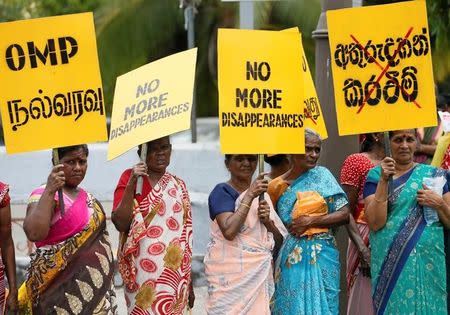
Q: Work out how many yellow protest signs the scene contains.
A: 5